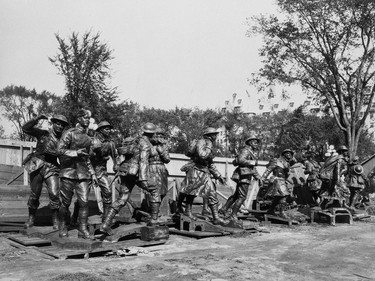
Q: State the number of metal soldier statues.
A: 11